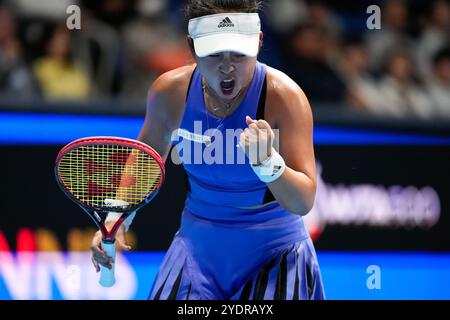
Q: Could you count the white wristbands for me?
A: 2